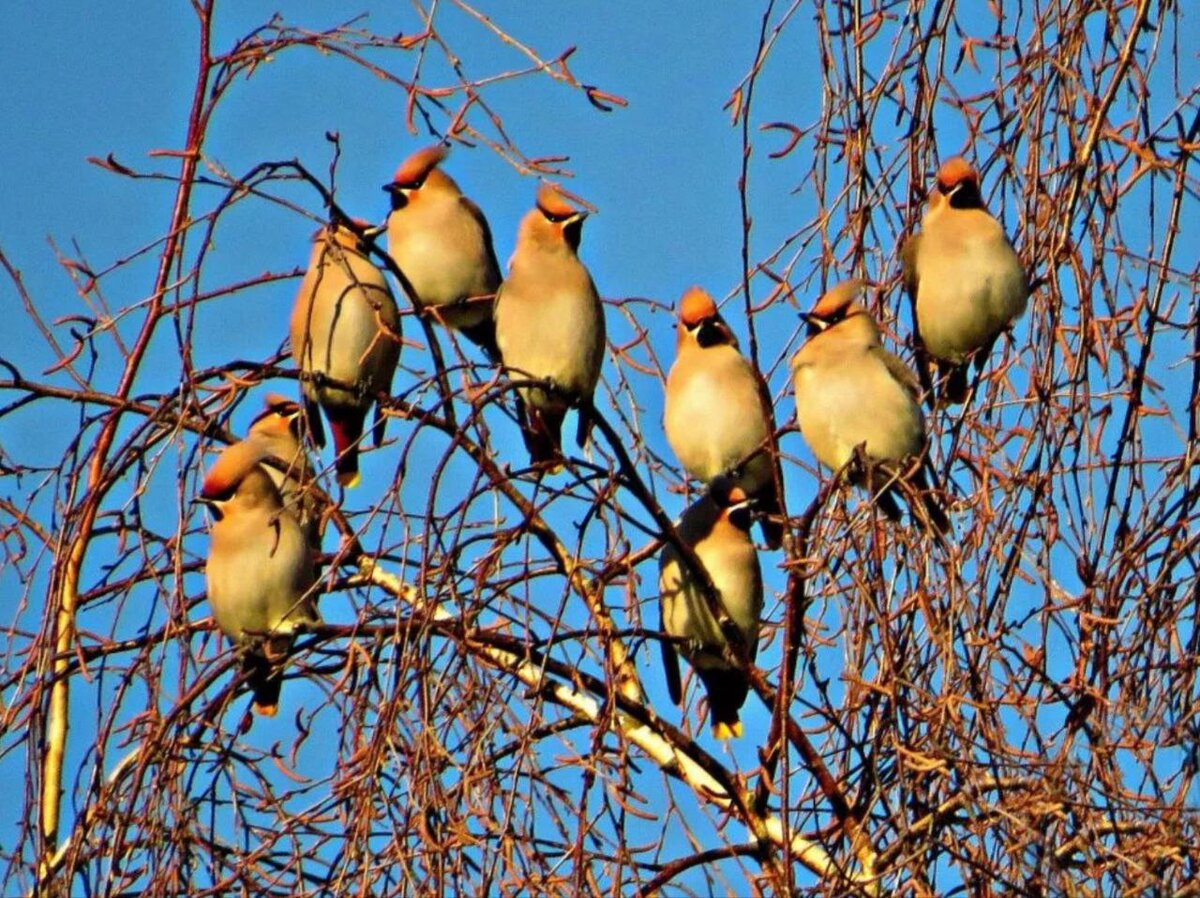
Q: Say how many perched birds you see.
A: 9